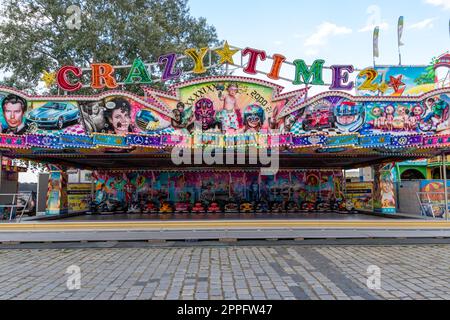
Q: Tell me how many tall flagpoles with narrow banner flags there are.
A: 2